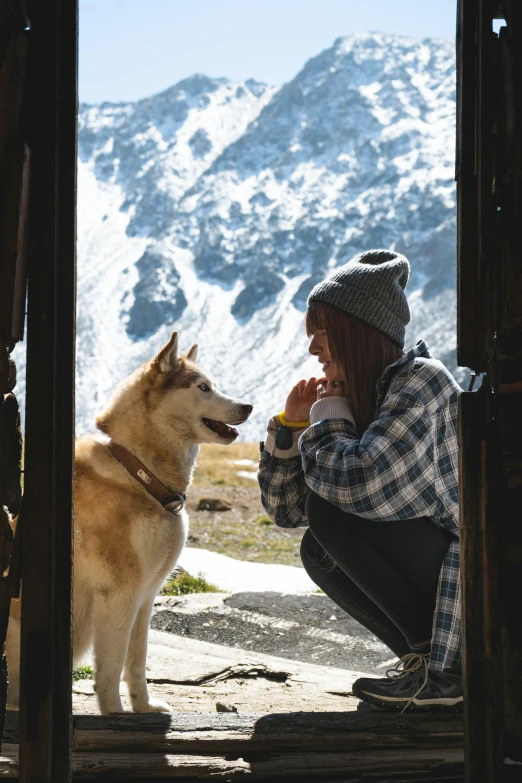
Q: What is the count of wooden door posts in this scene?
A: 2